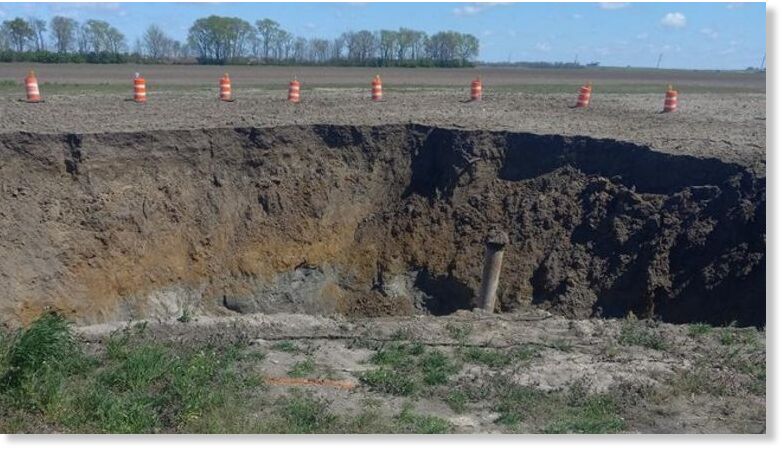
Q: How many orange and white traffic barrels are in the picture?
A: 8